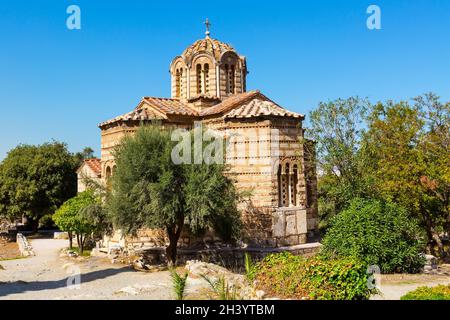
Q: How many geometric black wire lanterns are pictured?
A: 0